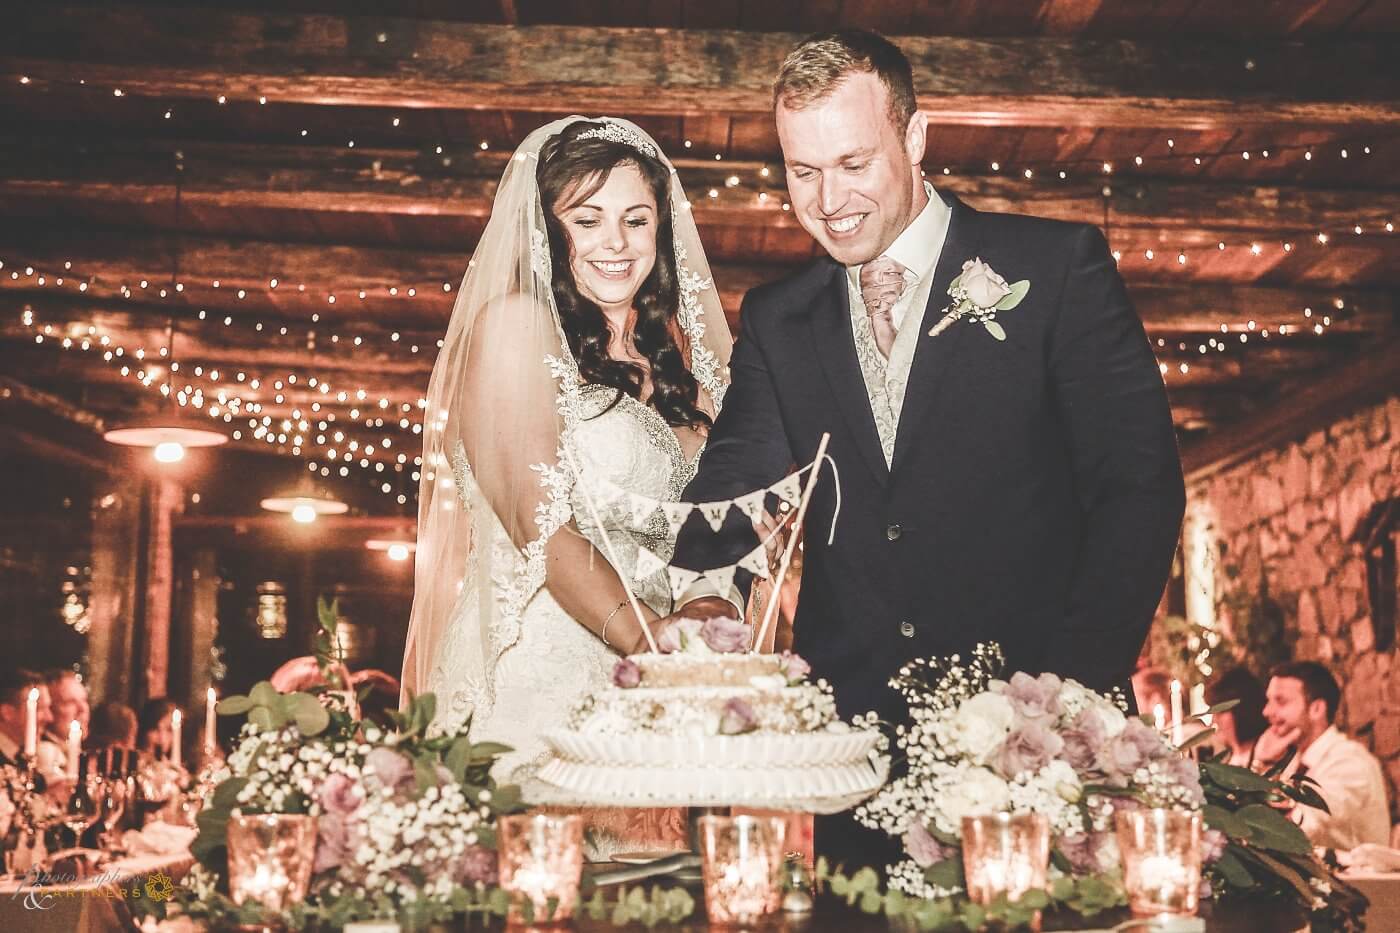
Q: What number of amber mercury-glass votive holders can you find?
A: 5